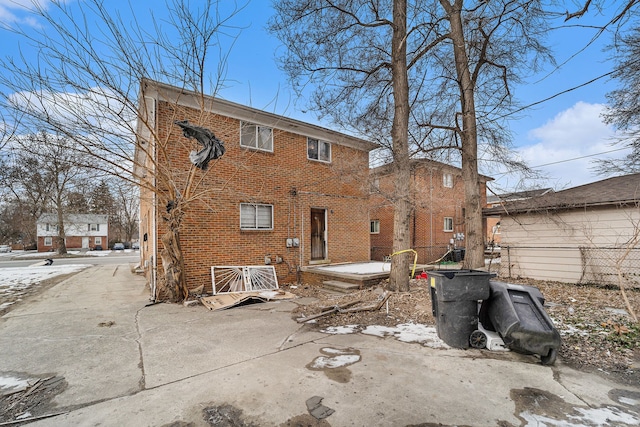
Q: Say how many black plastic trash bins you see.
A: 2